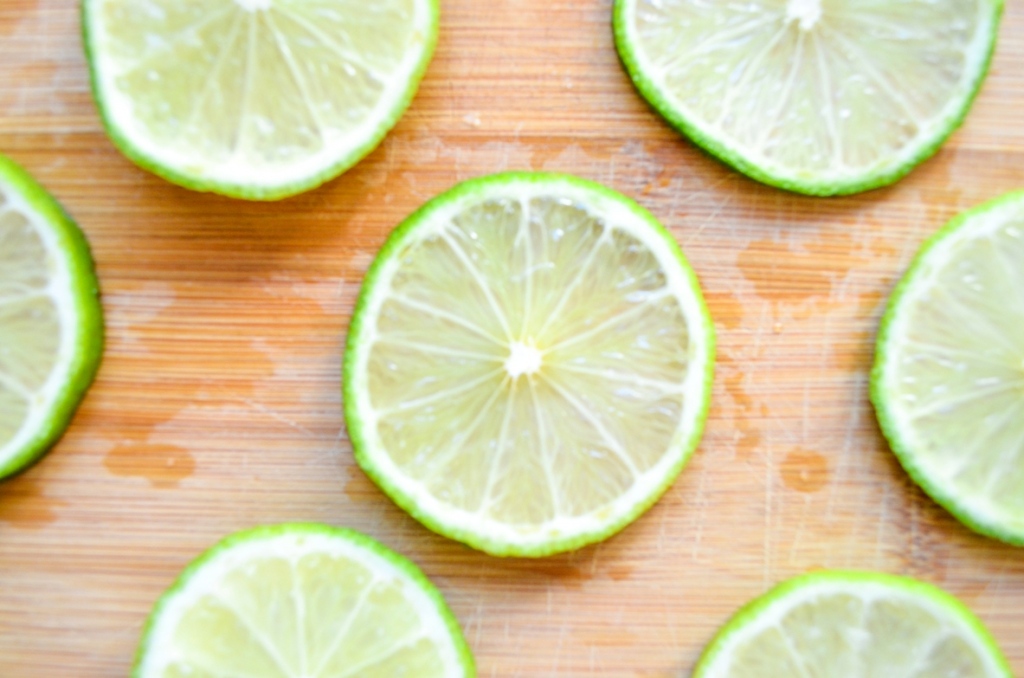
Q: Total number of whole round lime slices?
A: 1